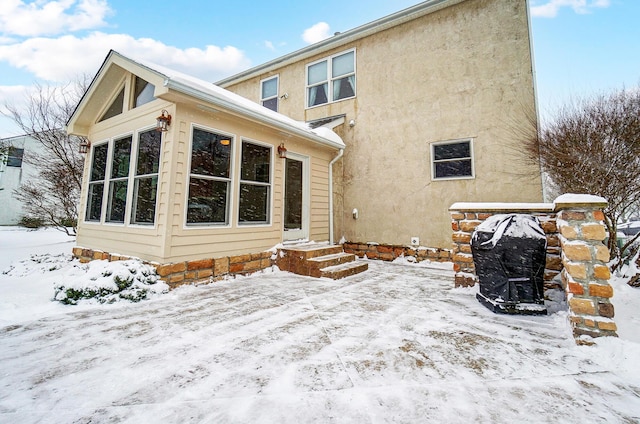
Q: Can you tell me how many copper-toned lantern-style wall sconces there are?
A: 3